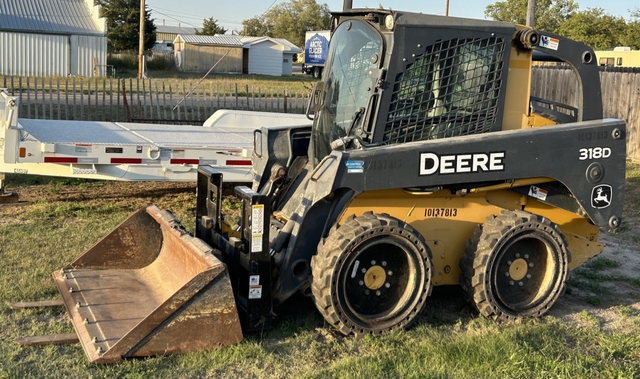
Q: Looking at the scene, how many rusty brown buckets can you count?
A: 1